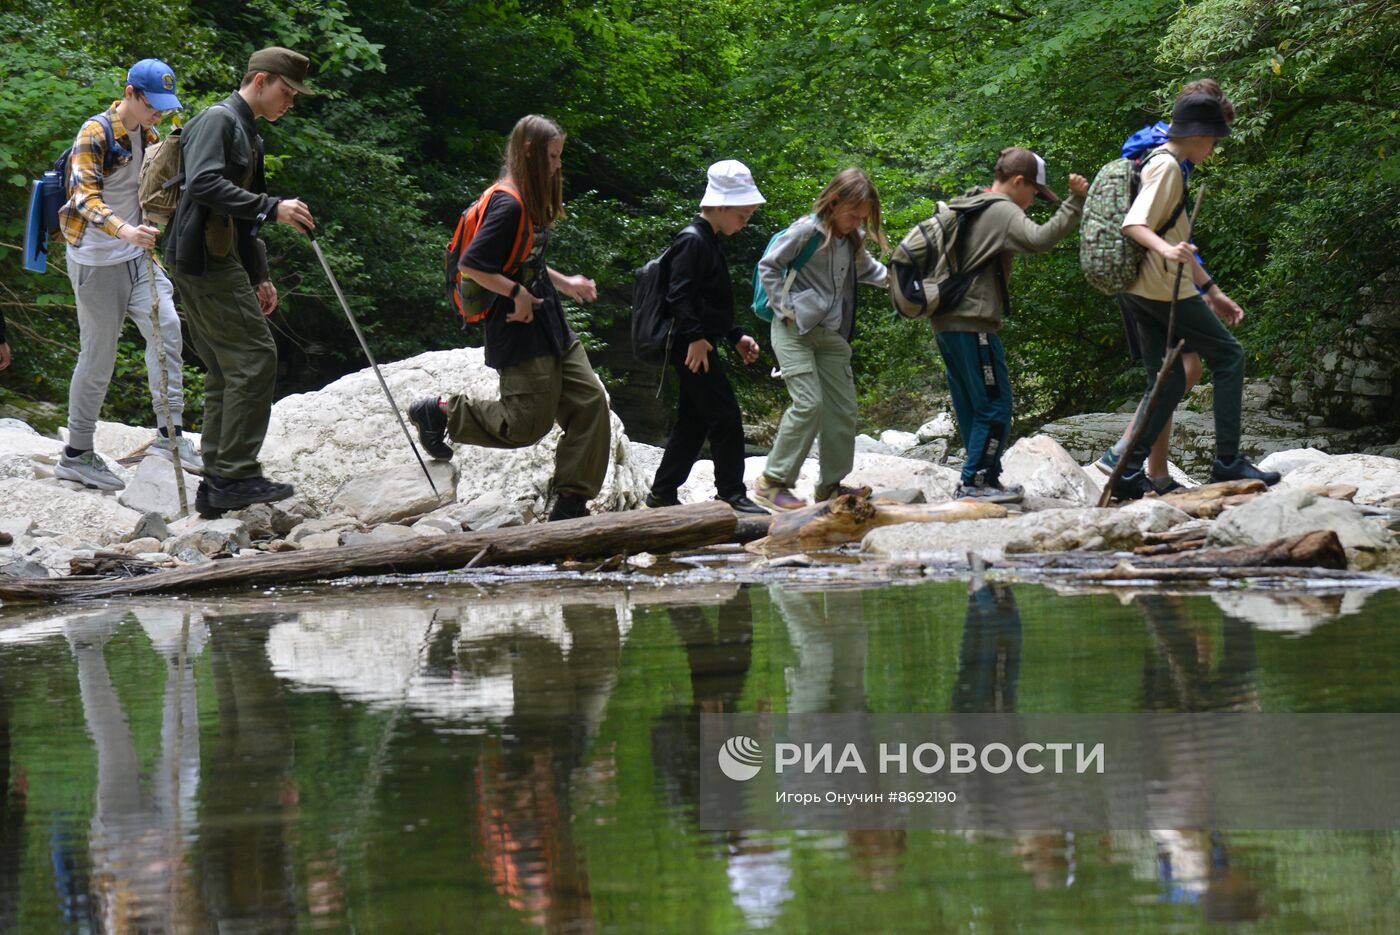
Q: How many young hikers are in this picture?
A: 8